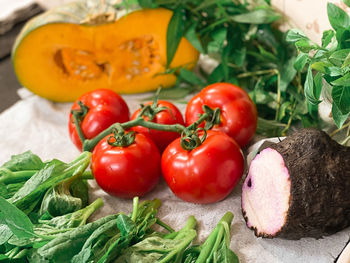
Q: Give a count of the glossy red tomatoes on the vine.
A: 5